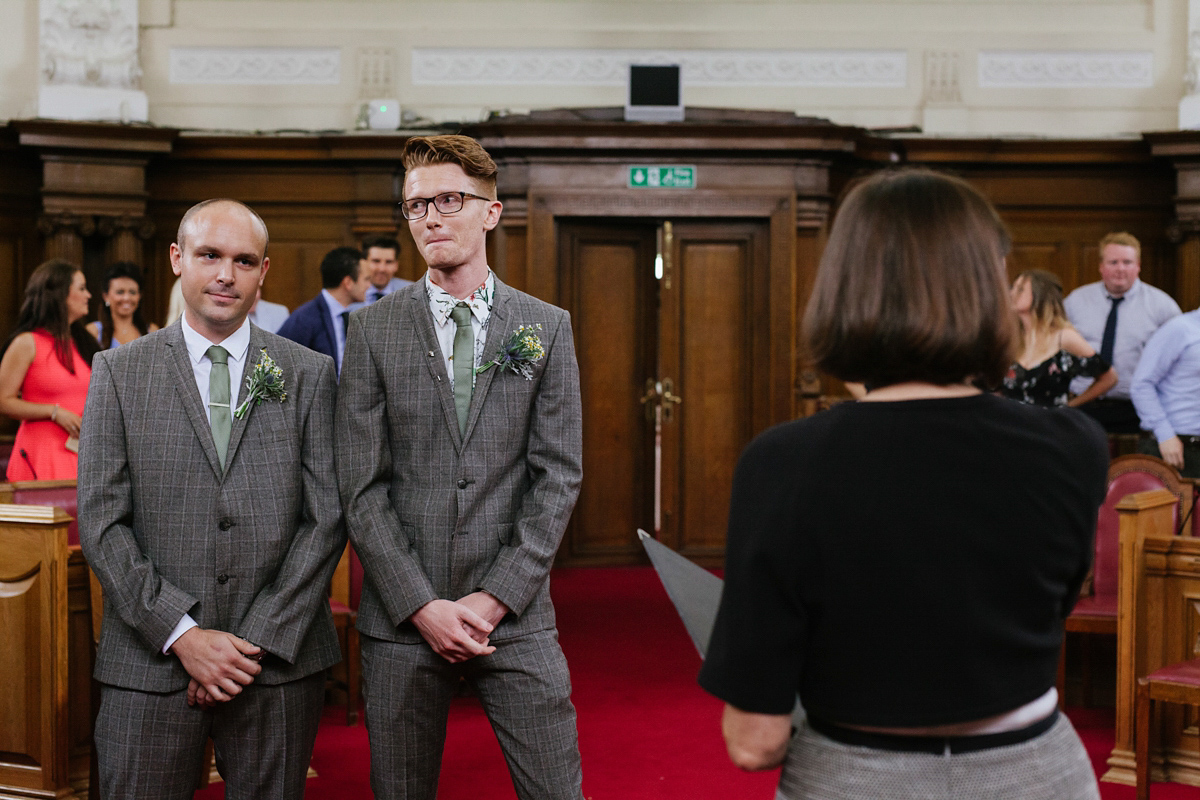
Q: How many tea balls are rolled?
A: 0